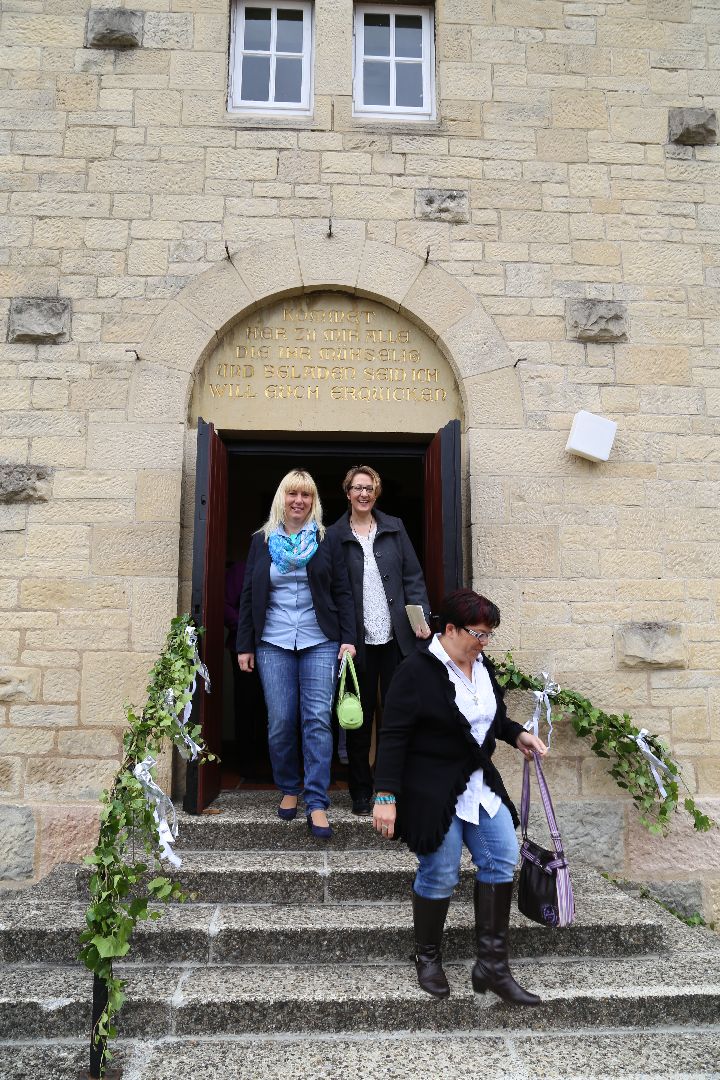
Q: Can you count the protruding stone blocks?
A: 7